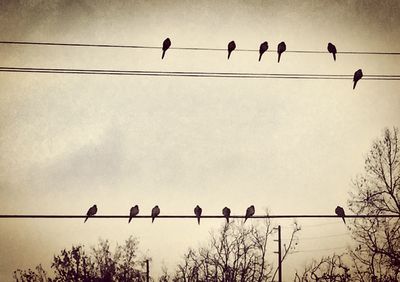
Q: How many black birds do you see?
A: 13